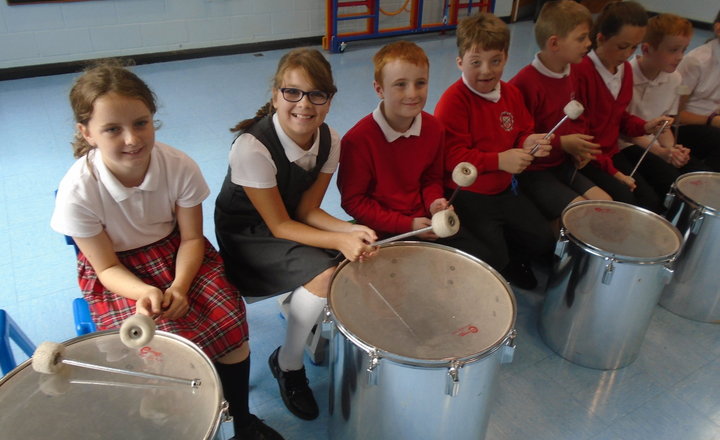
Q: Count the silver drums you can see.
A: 4